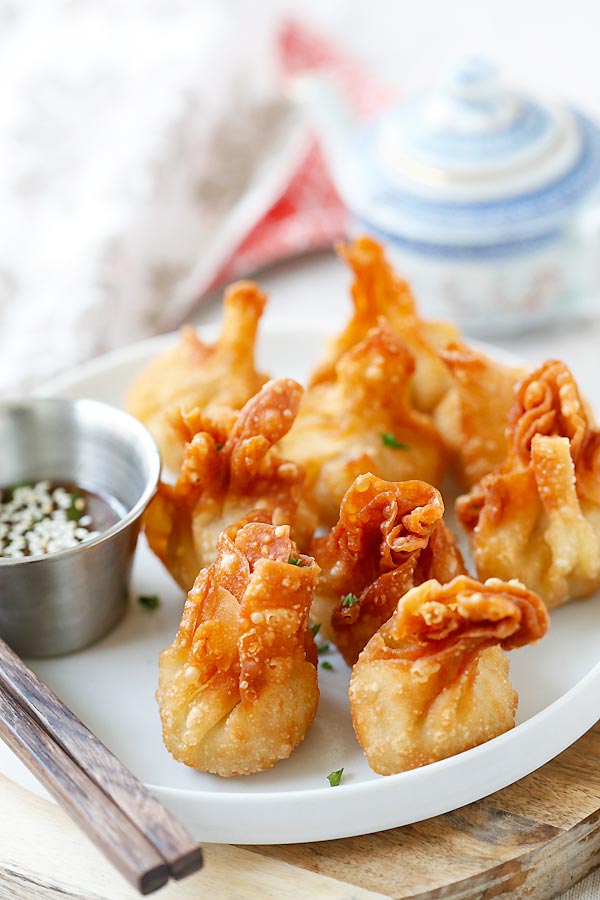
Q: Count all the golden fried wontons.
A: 9